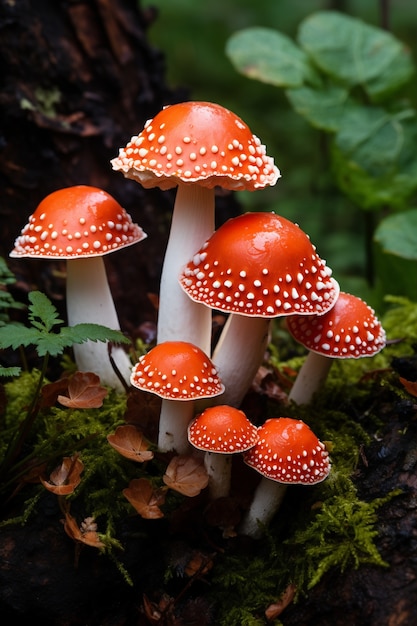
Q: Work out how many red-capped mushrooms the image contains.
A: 7